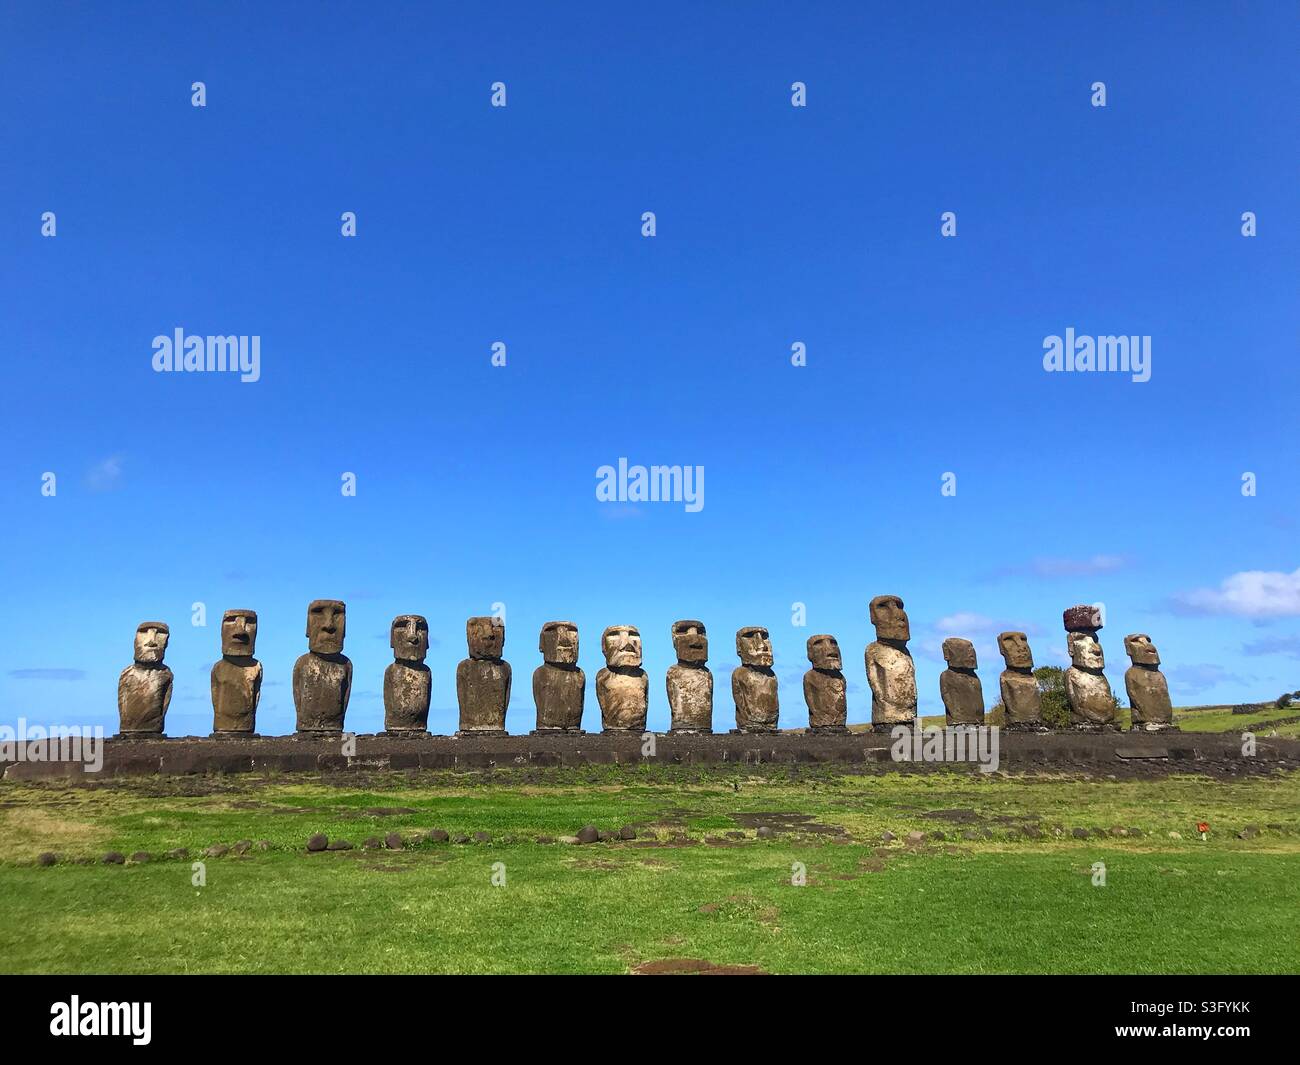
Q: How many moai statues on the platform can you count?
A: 15